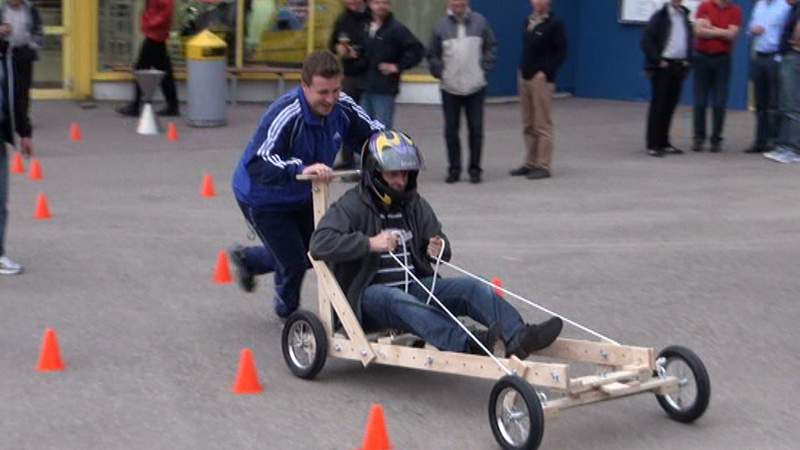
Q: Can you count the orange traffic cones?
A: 11